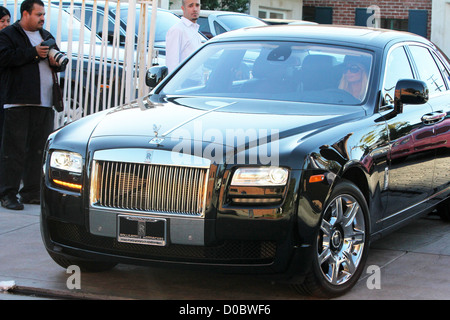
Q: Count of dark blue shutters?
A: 3